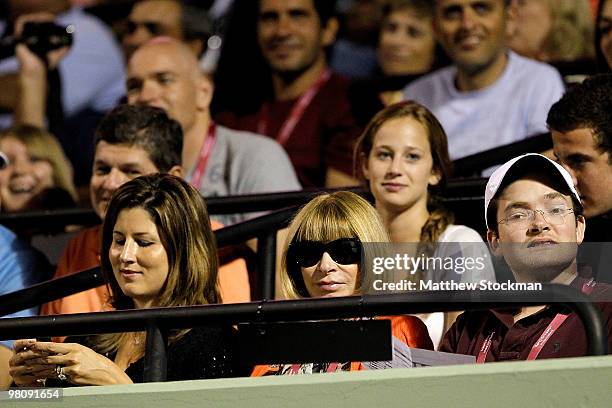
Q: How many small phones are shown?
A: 1